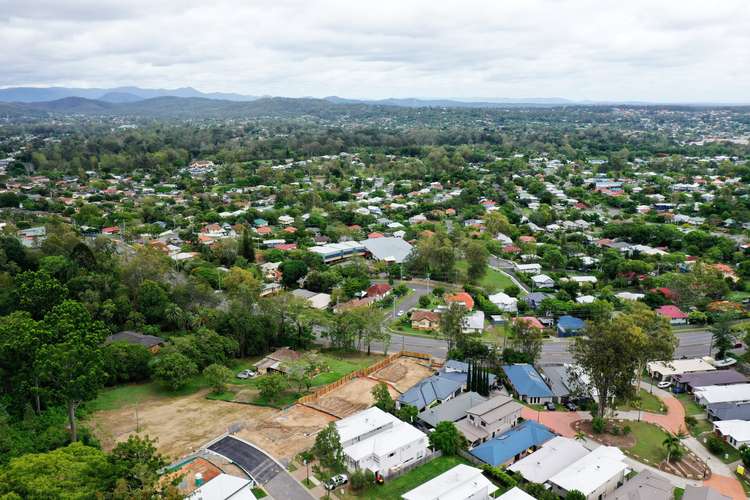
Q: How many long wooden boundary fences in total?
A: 1